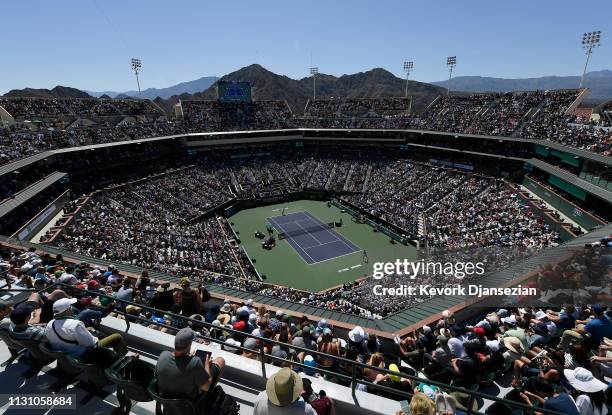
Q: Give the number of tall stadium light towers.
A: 5